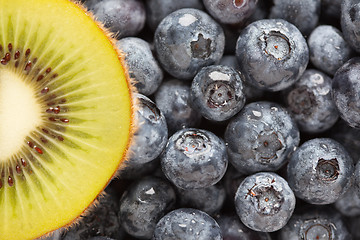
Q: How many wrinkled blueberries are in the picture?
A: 0